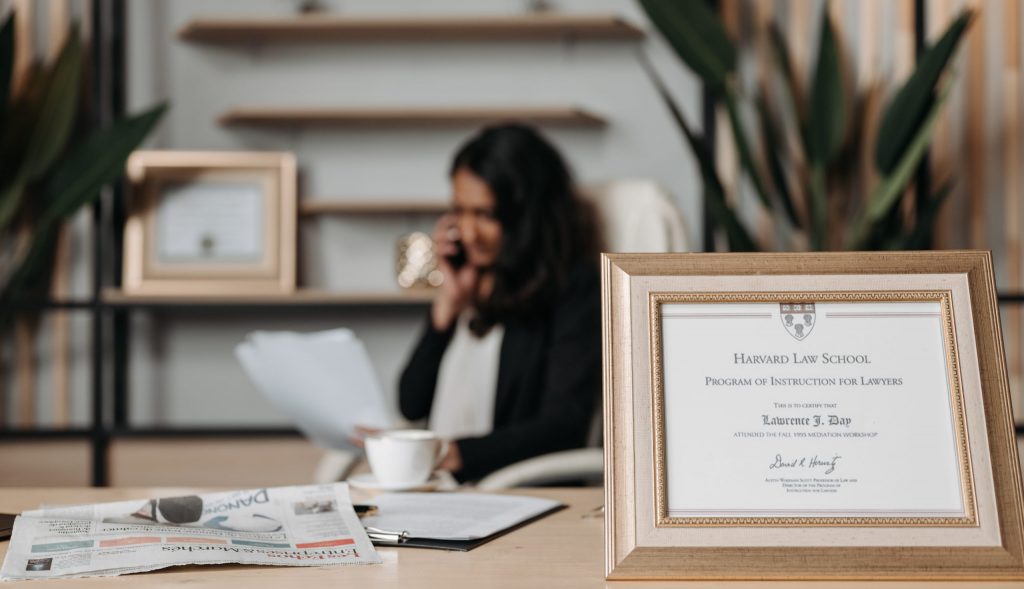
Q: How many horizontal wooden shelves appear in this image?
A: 4